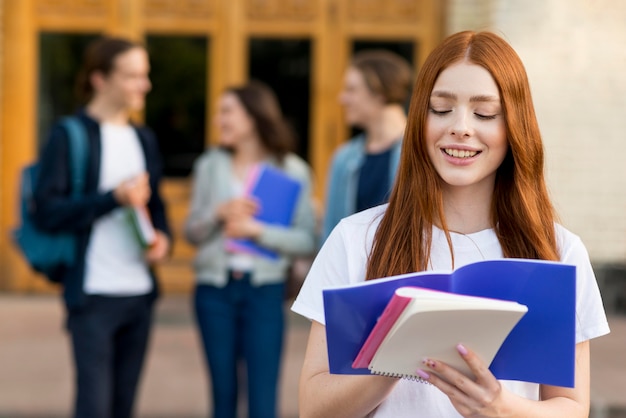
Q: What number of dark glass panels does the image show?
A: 4